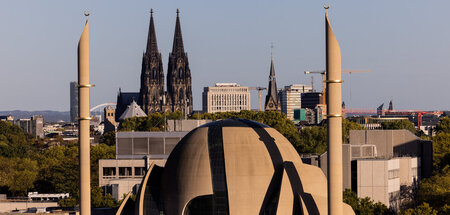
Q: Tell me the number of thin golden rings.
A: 4